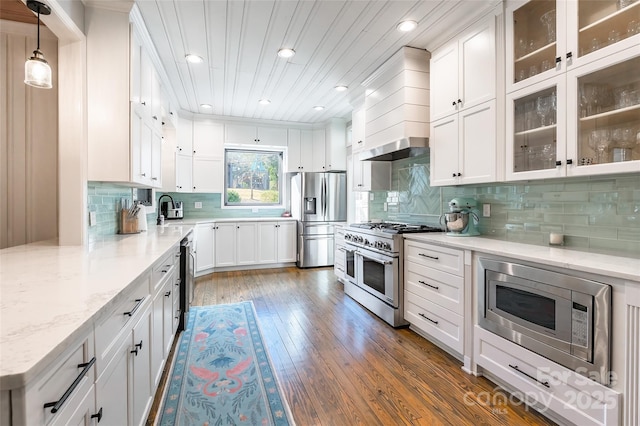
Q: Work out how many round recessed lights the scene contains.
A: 7